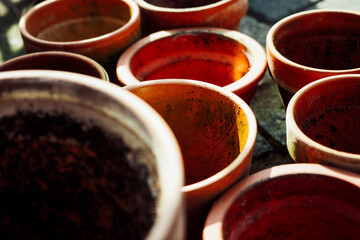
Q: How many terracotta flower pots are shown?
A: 9